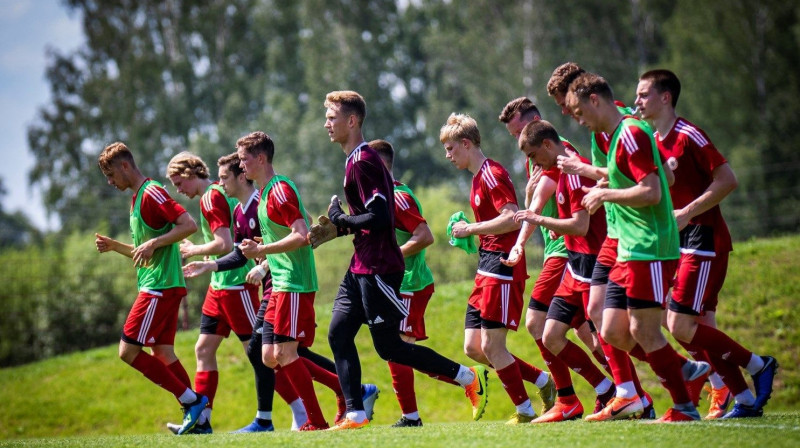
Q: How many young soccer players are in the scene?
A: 12